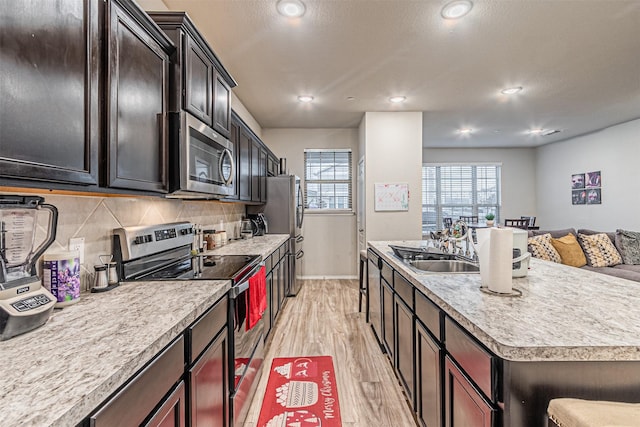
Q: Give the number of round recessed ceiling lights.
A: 7